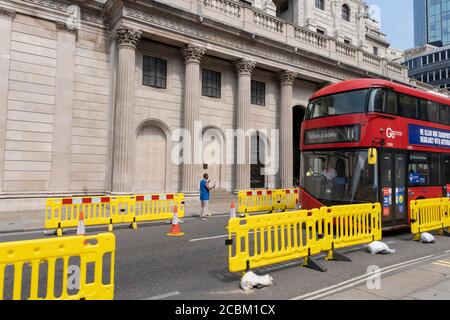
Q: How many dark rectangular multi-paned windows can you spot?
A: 3